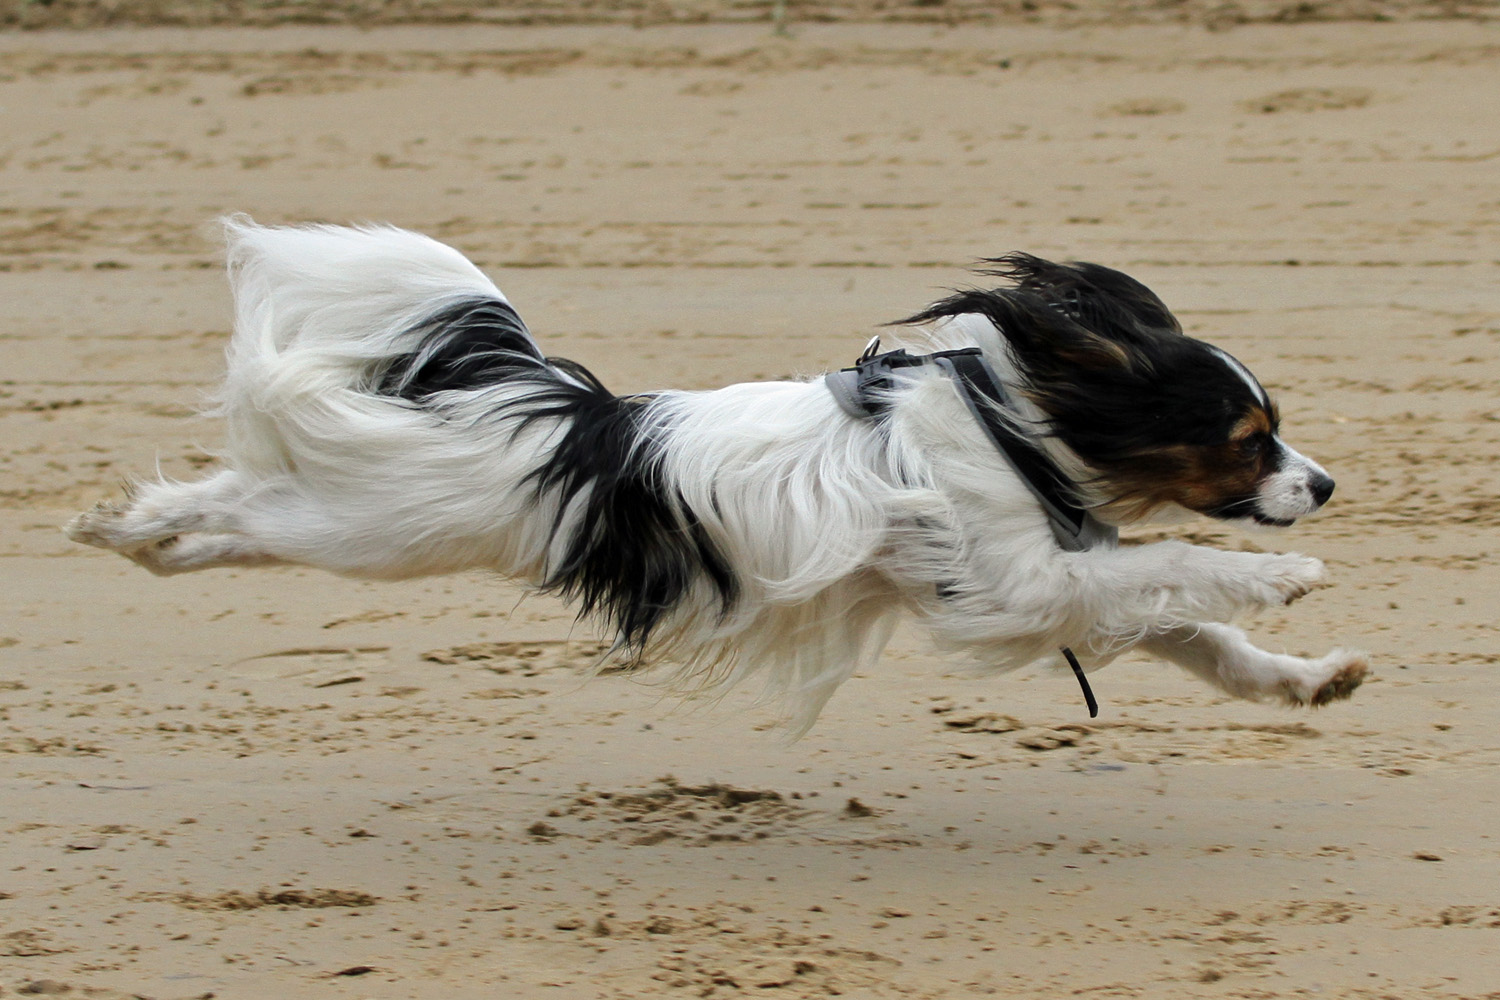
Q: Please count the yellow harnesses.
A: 0